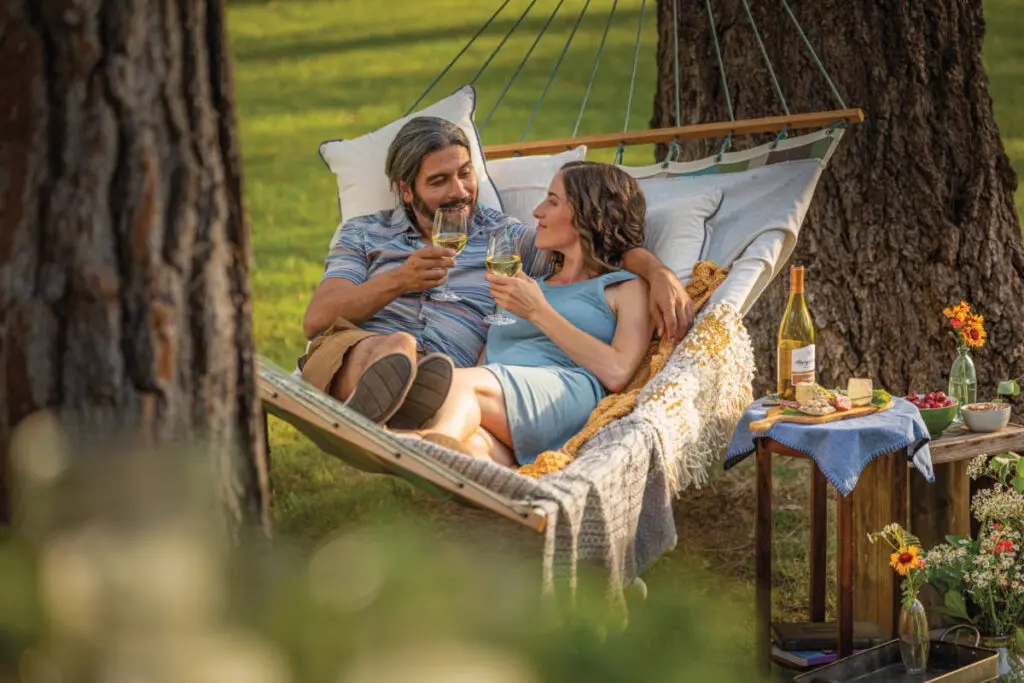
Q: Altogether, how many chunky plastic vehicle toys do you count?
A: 0